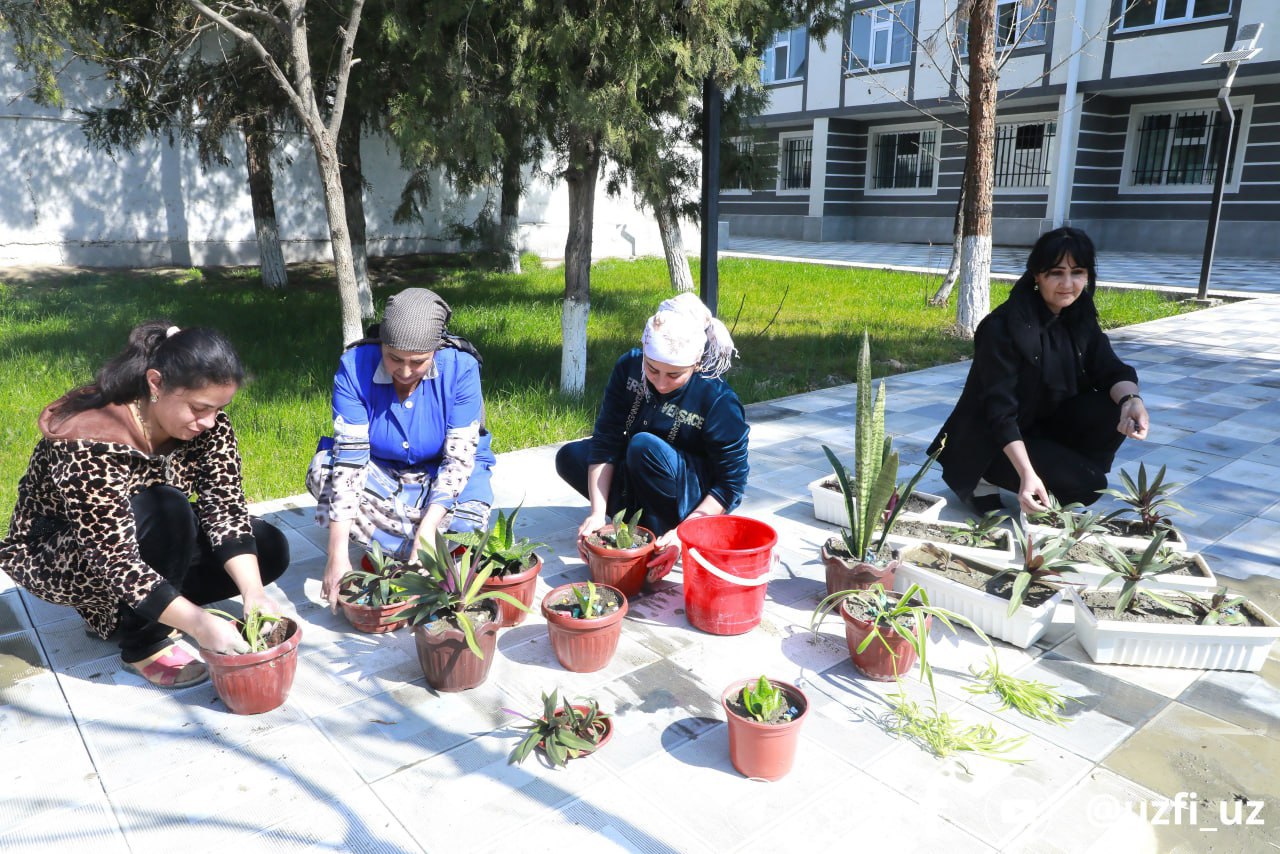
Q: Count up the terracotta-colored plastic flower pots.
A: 10